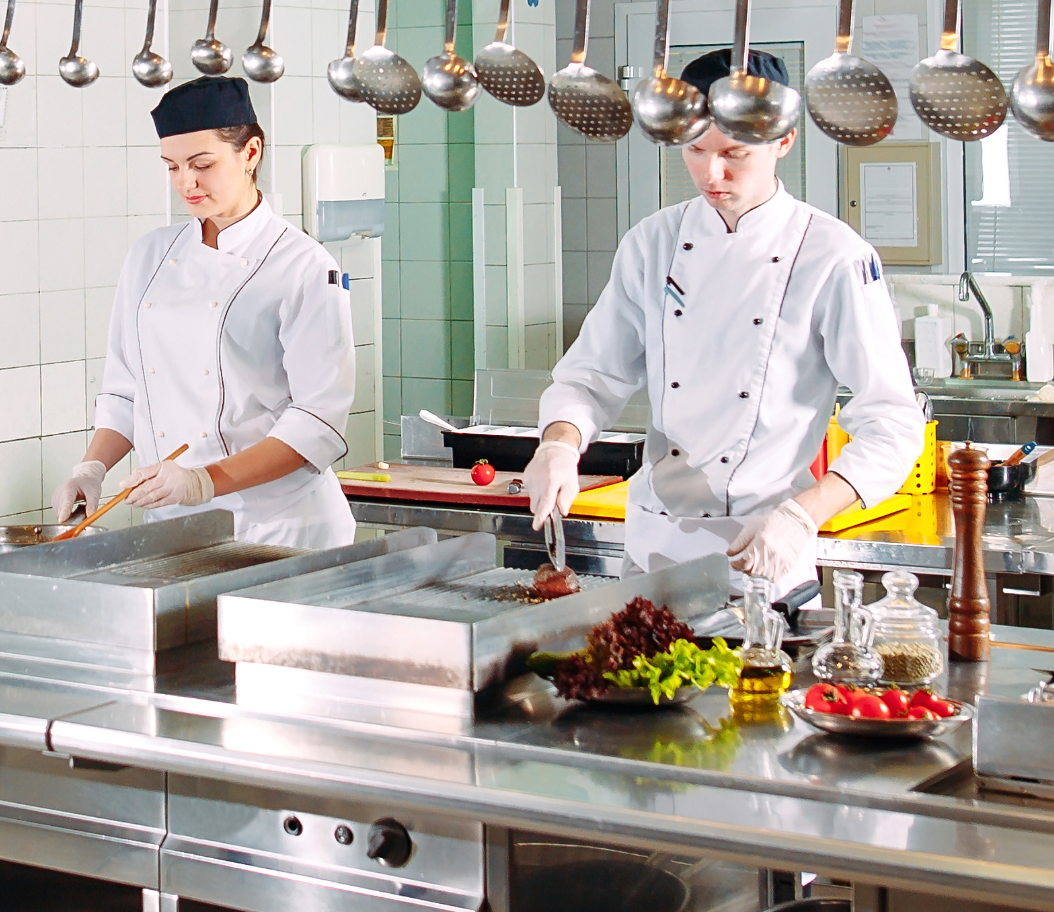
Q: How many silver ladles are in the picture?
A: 10